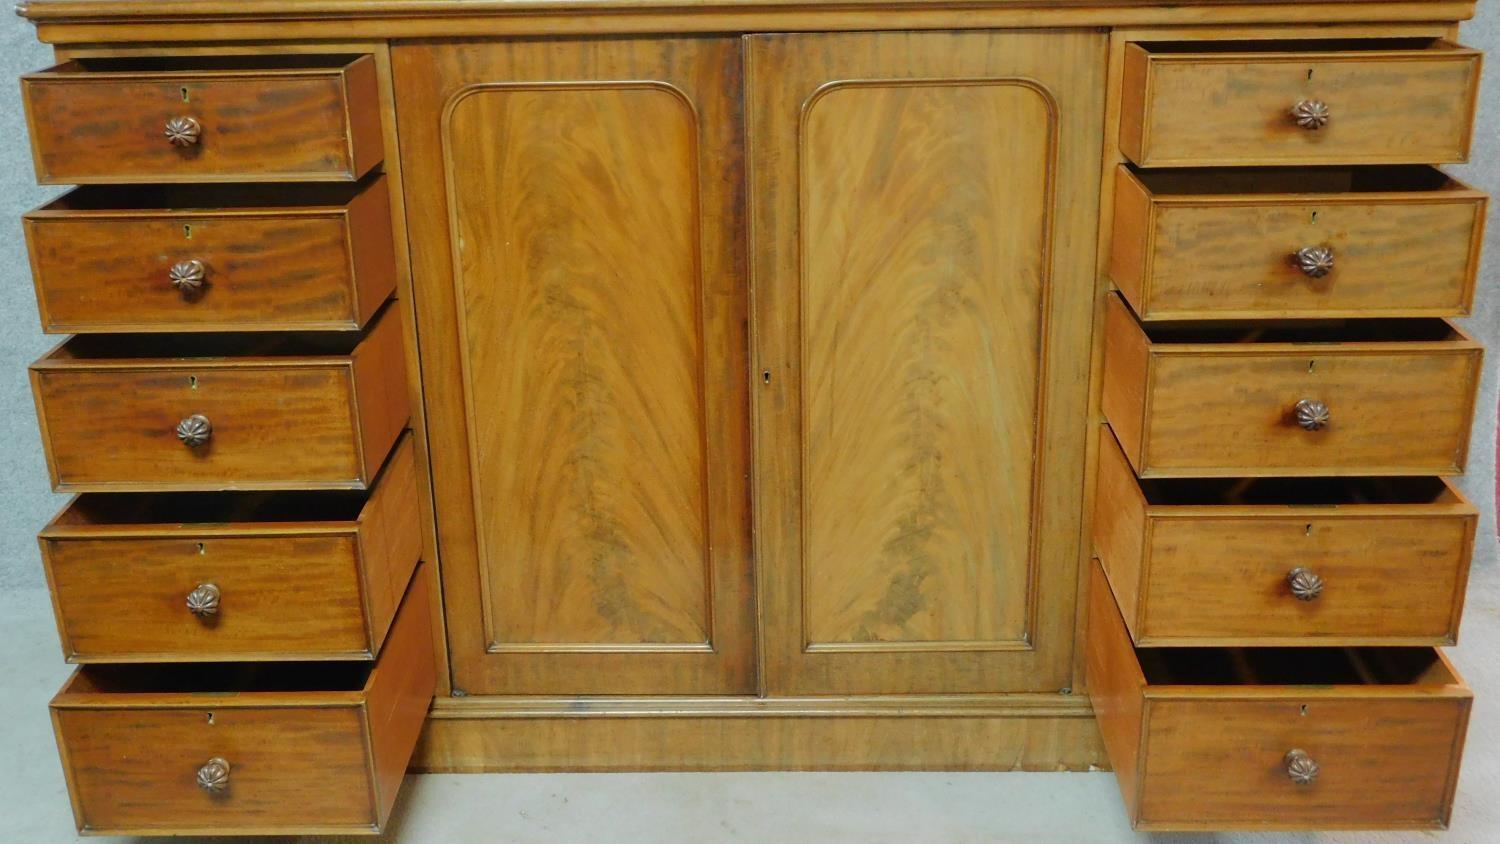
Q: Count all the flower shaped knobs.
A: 10